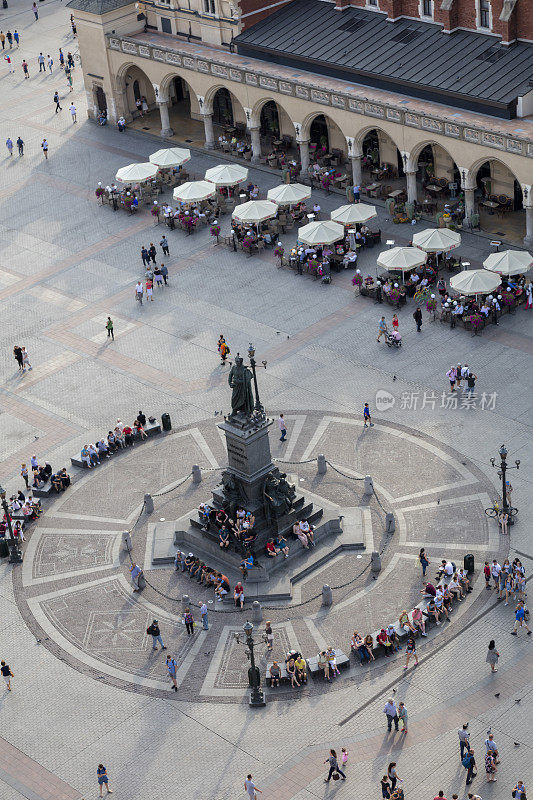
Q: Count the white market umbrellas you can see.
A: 12